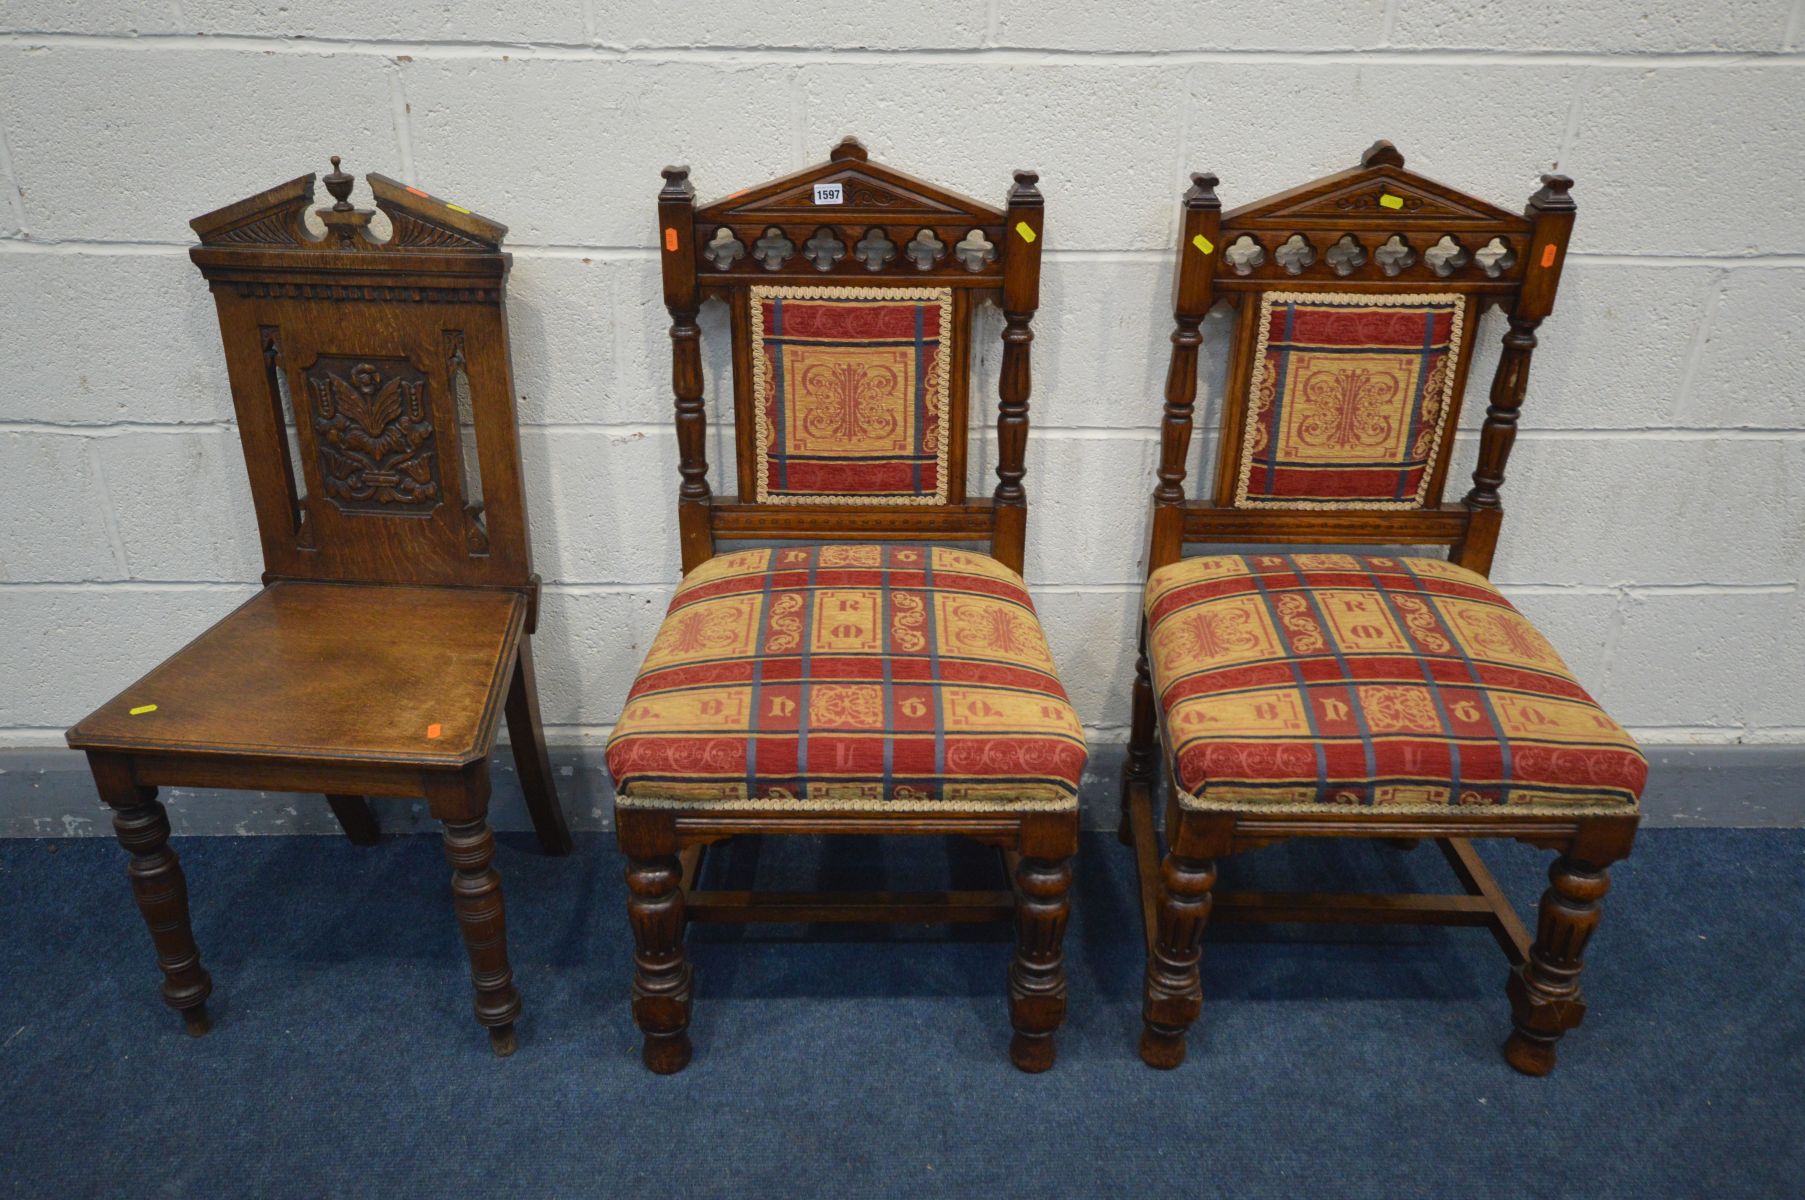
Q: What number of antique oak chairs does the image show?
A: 3